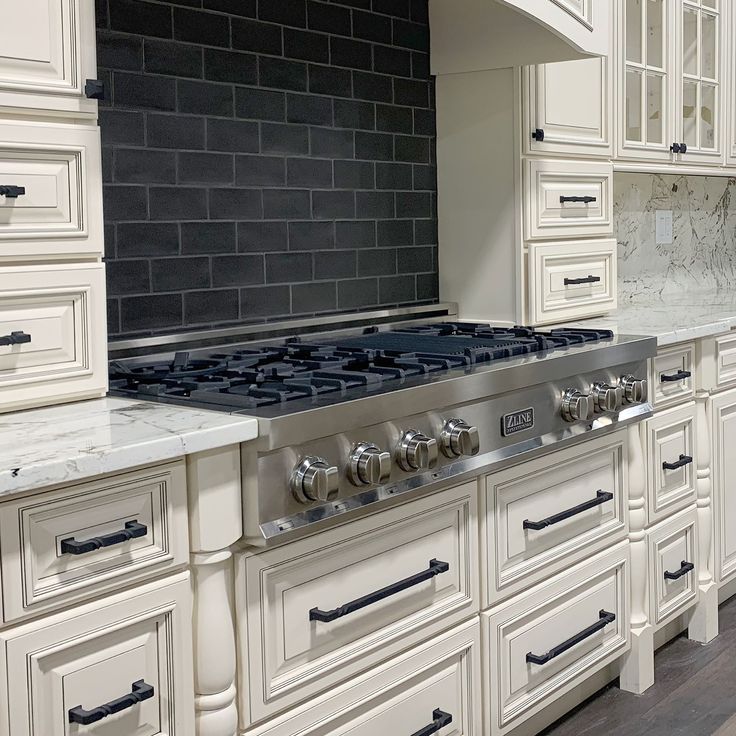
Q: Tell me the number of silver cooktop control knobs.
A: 7